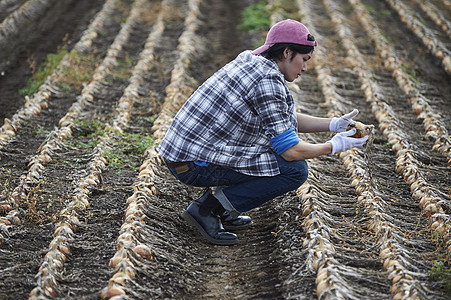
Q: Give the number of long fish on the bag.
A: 0